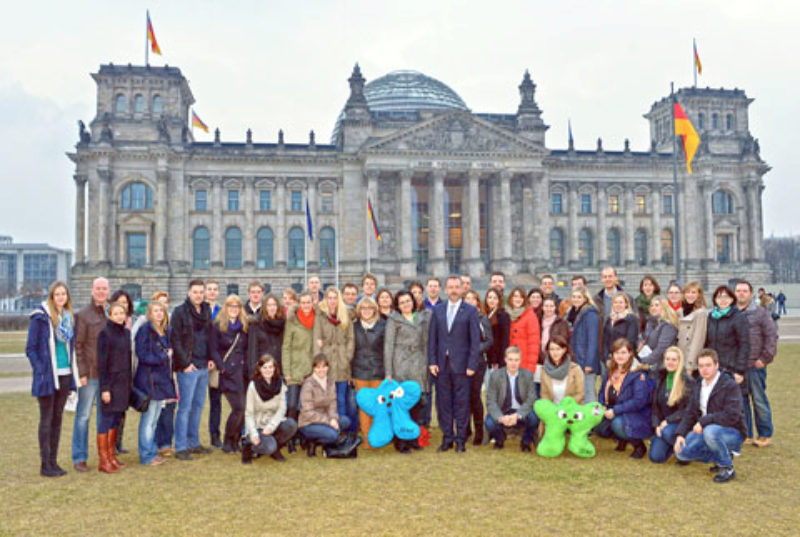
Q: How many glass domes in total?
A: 1